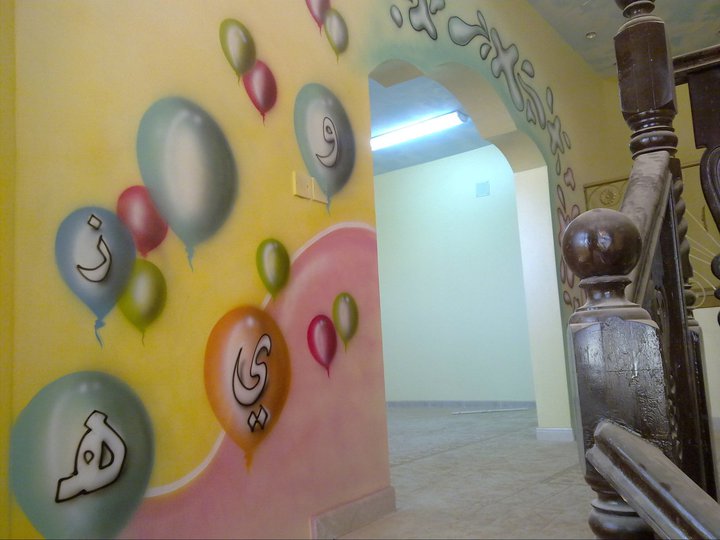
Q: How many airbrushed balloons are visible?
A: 14